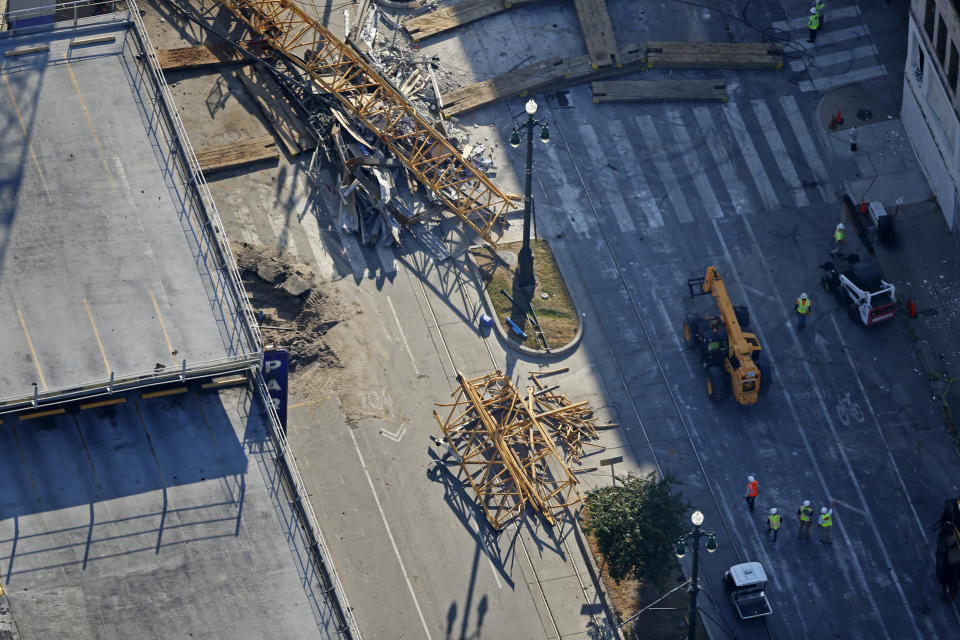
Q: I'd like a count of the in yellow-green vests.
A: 7